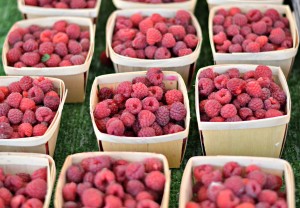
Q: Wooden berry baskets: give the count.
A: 12